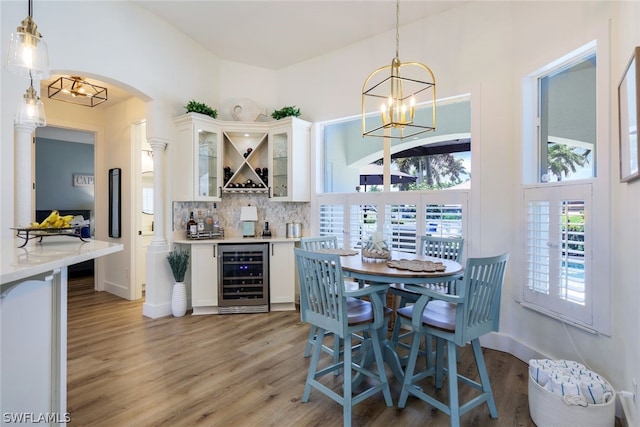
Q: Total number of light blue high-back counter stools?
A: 4